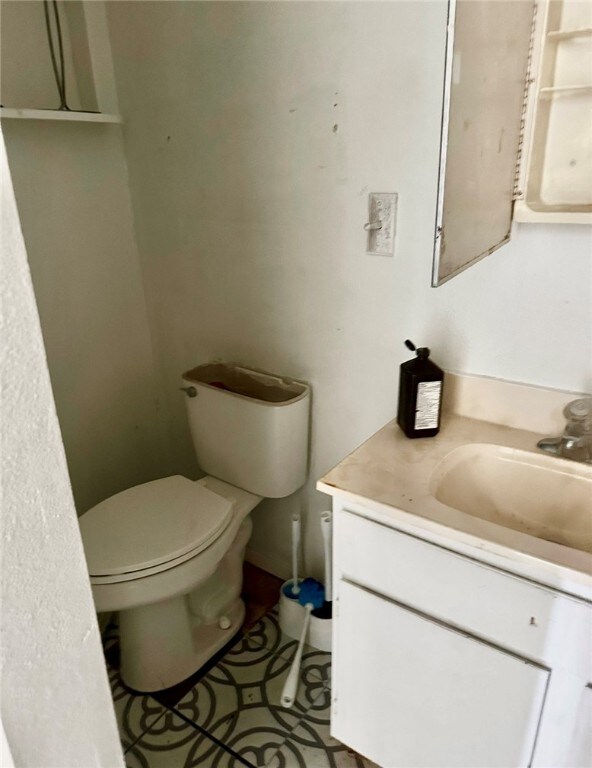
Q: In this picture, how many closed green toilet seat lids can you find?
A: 0